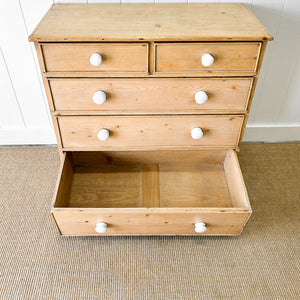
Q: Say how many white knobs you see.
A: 8